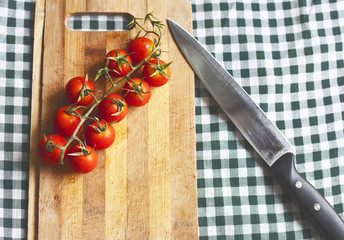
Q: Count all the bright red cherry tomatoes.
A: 10